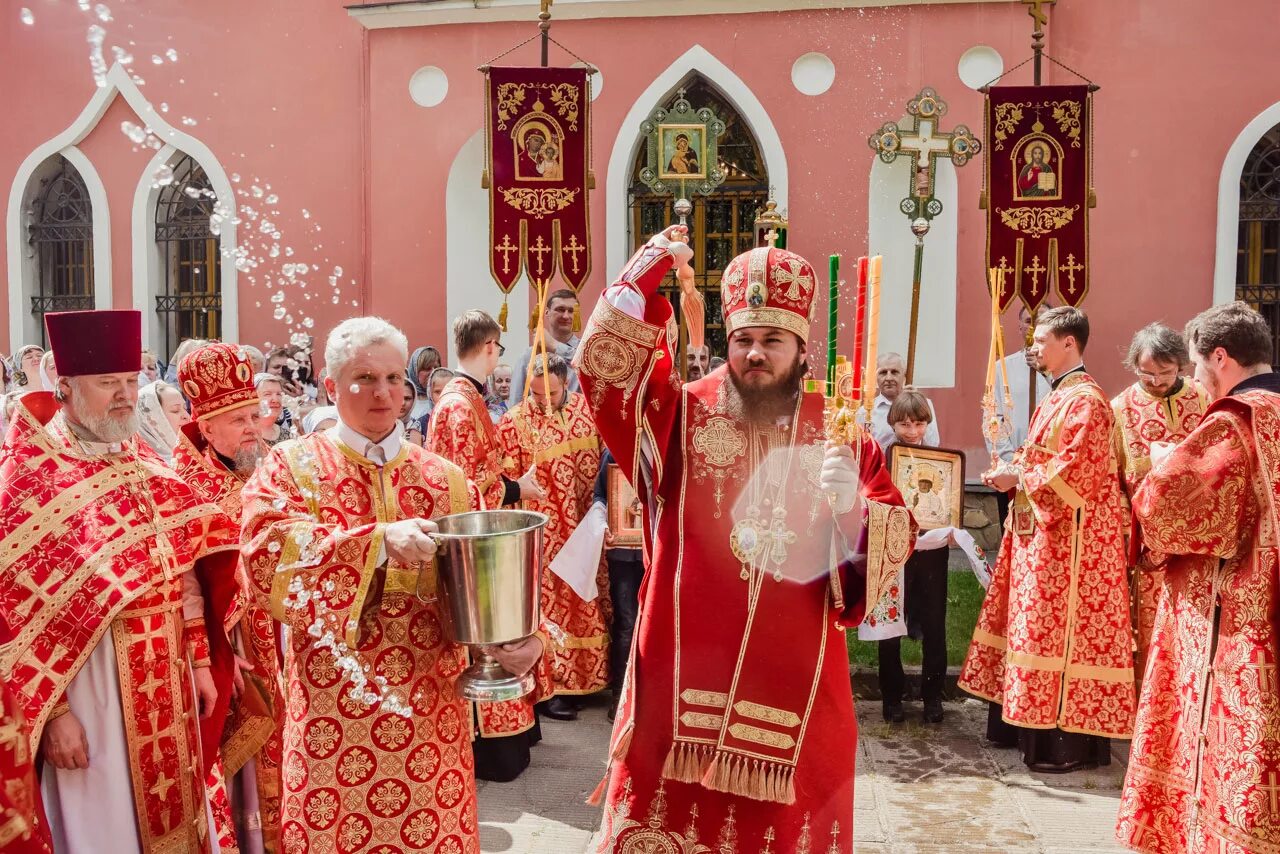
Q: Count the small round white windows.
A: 4